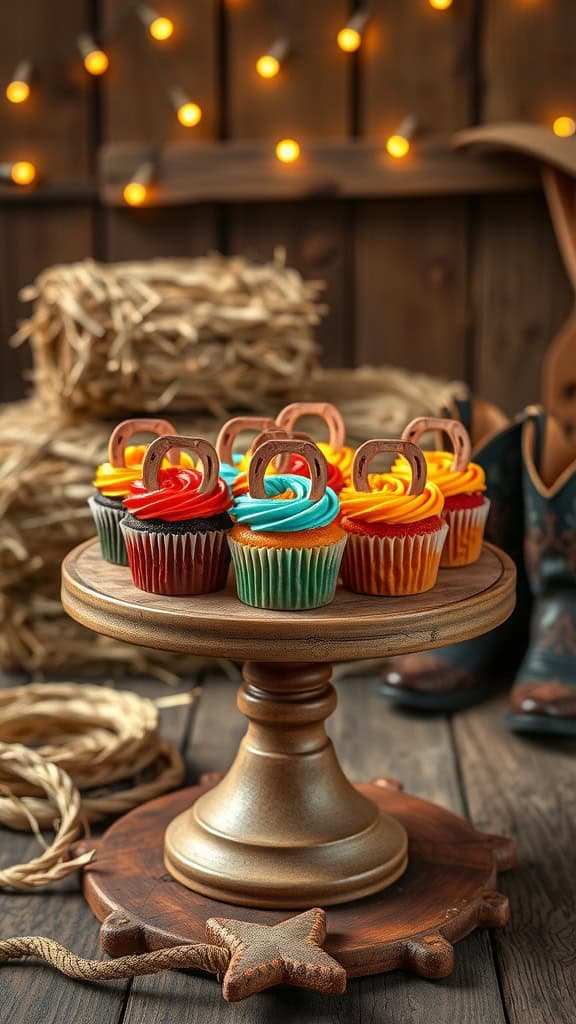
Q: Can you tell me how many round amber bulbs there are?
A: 12